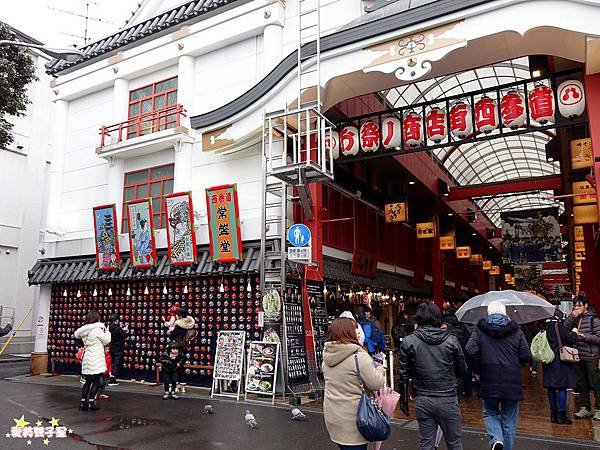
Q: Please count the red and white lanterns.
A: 11